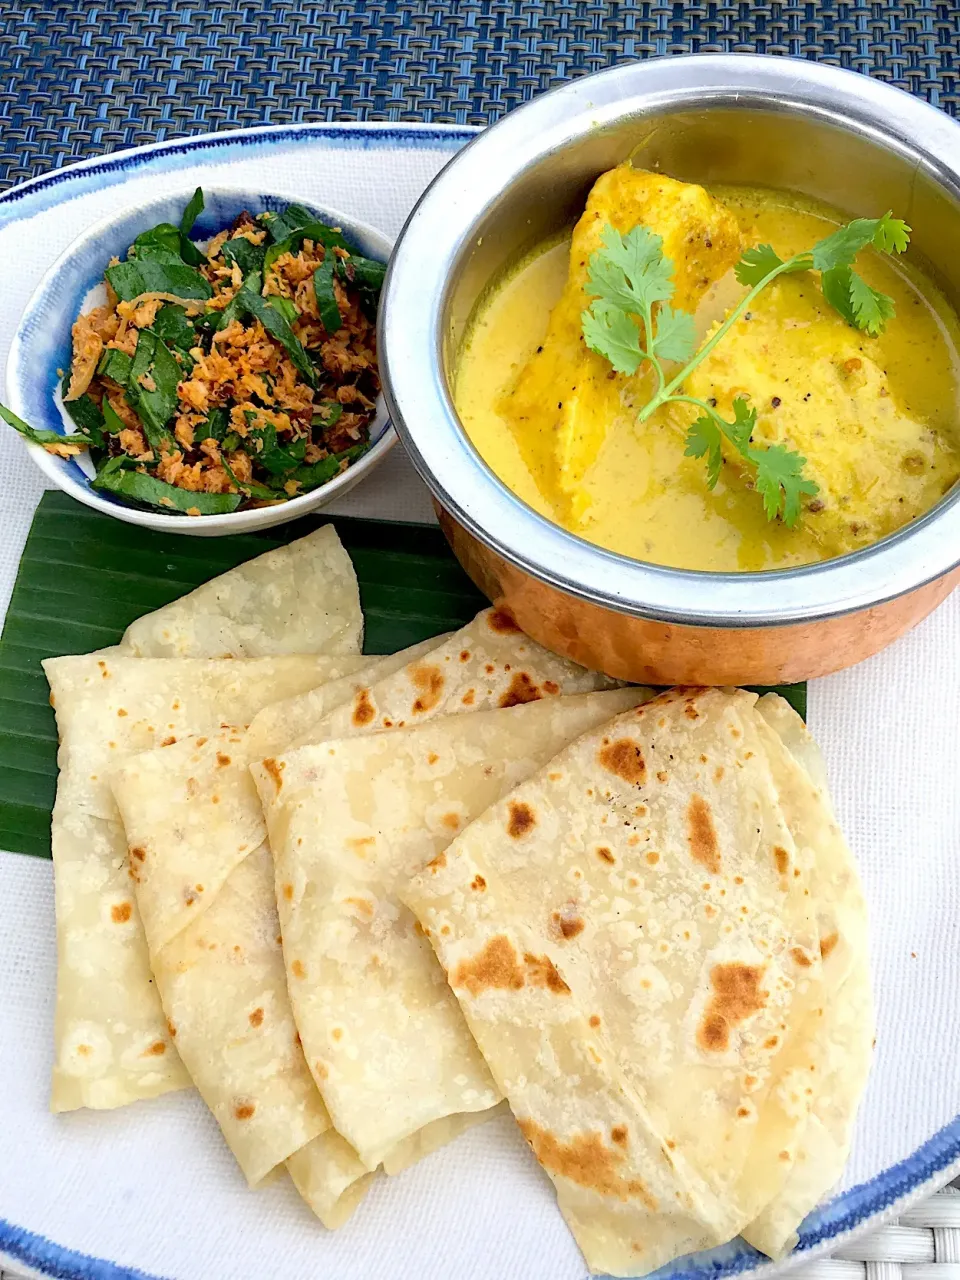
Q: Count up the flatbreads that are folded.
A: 4